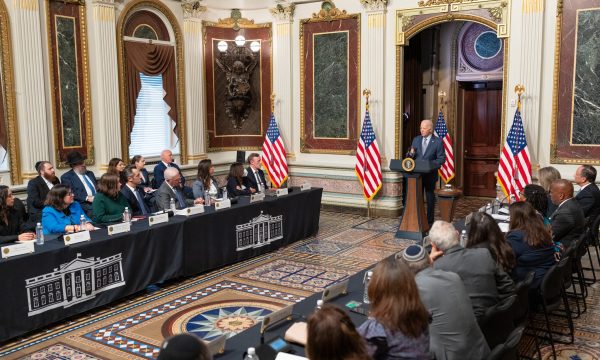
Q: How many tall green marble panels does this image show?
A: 3